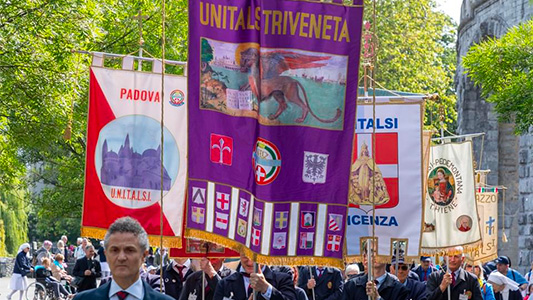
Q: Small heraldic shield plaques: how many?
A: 14